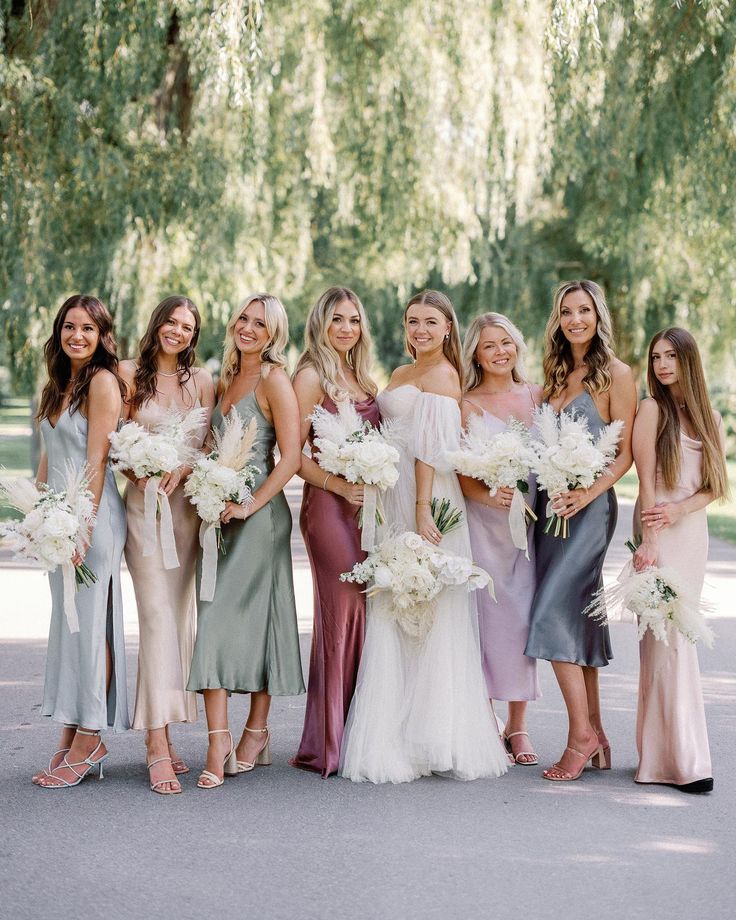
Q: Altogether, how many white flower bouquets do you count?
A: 8